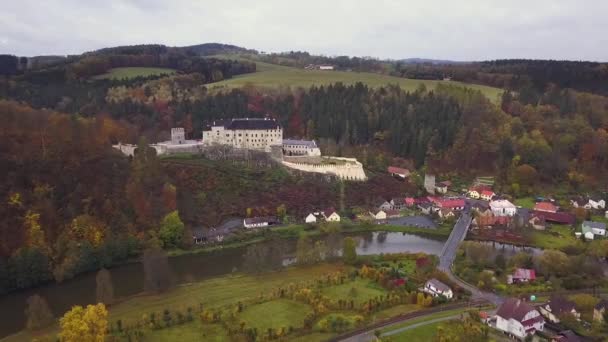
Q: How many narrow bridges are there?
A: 1